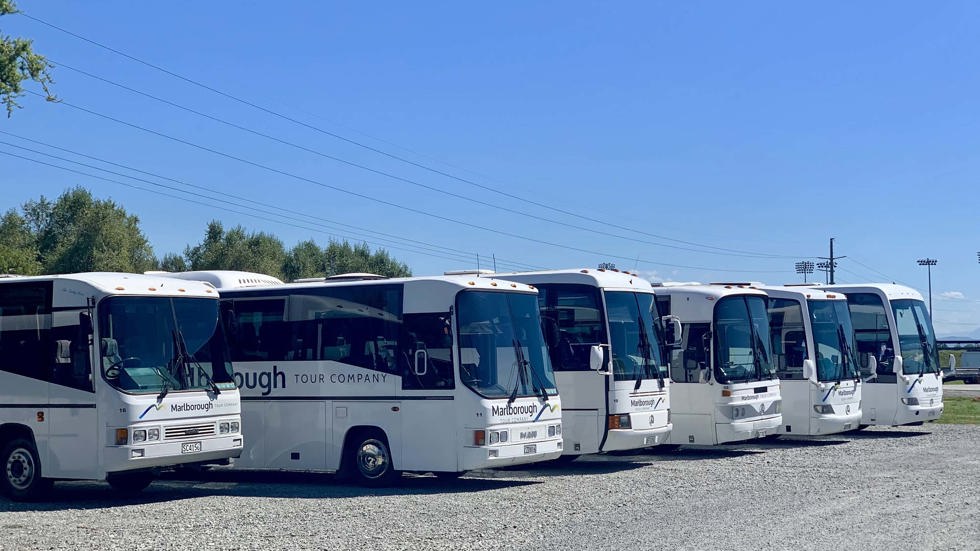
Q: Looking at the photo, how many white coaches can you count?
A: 6